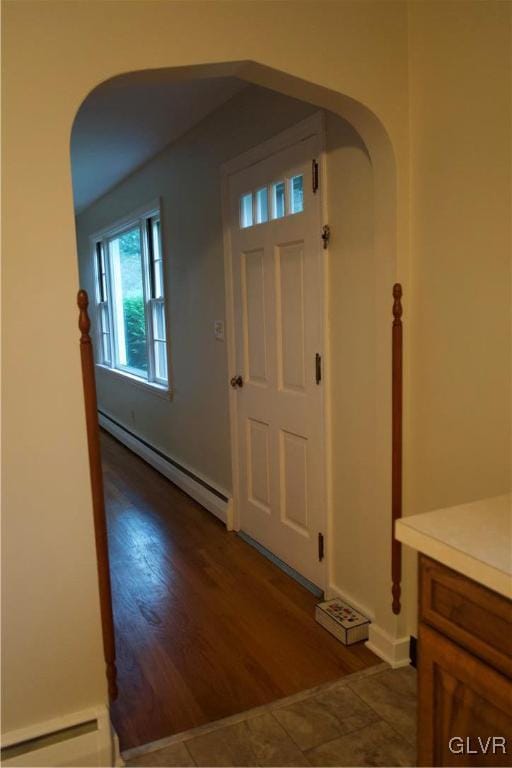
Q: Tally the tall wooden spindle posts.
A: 2